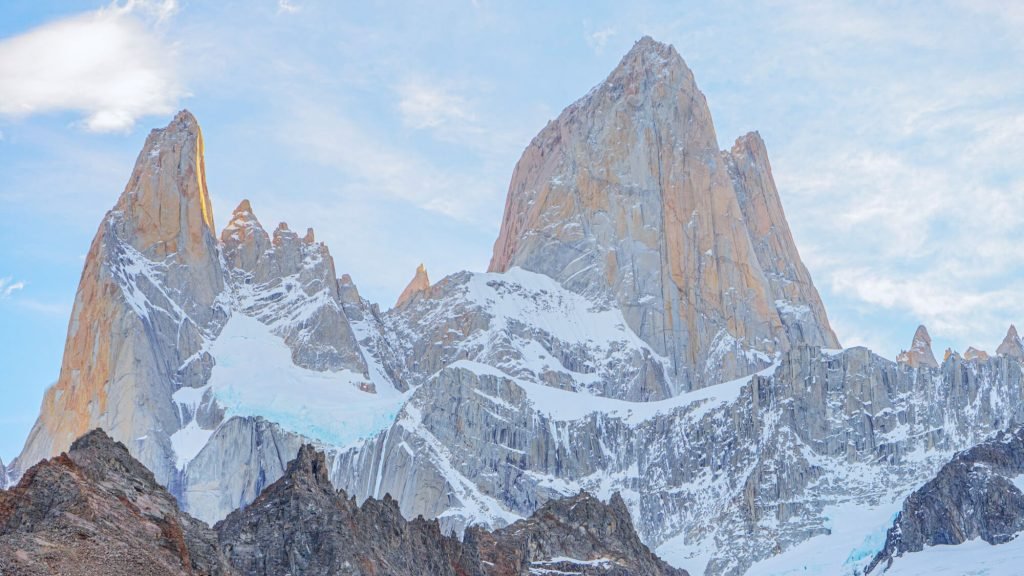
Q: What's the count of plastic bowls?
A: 0